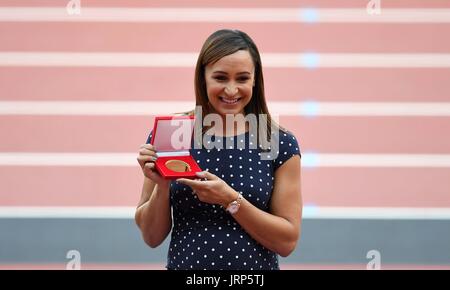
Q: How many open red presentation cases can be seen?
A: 1